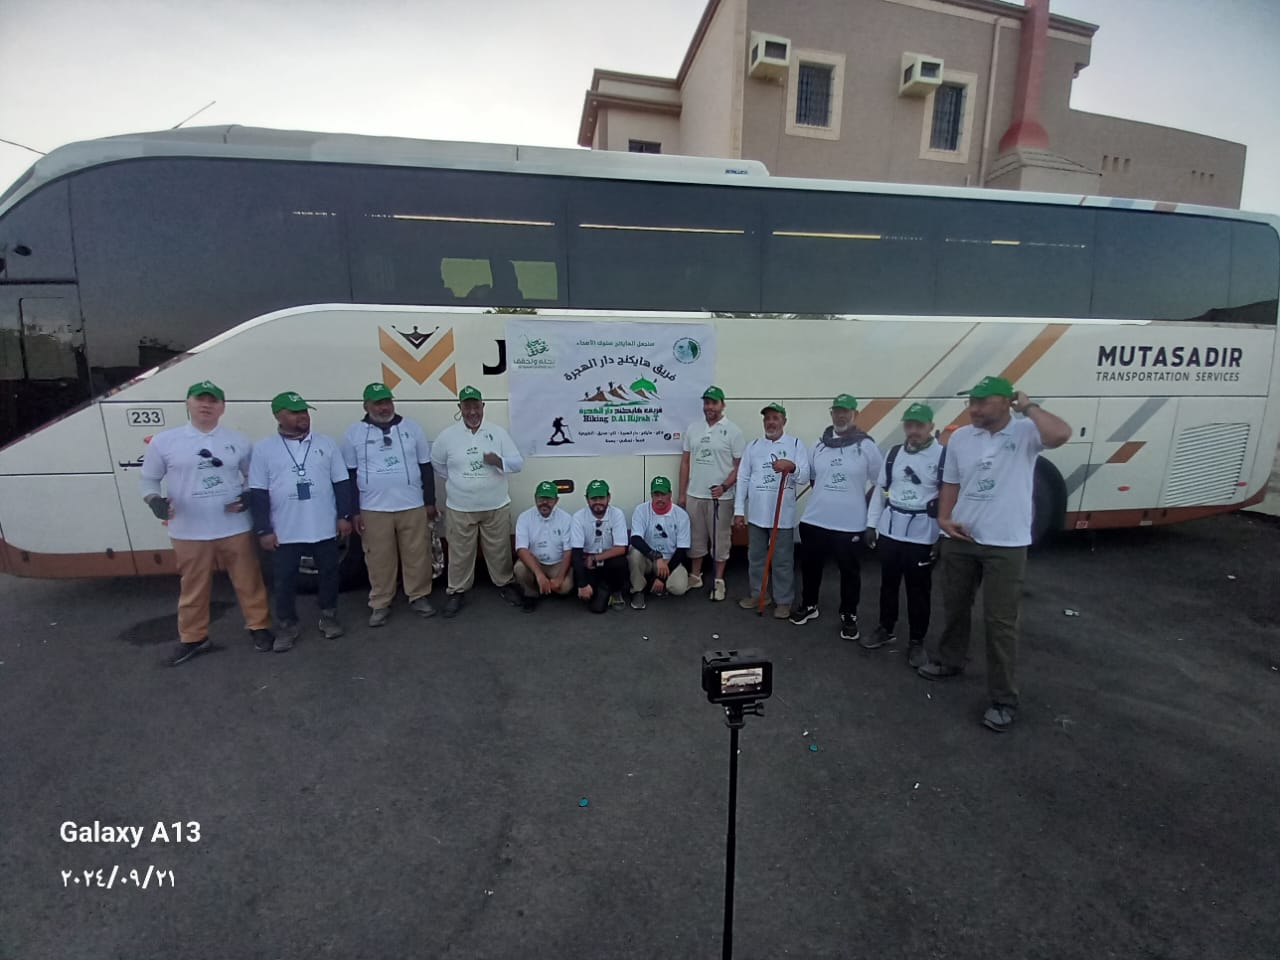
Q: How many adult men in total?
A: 12